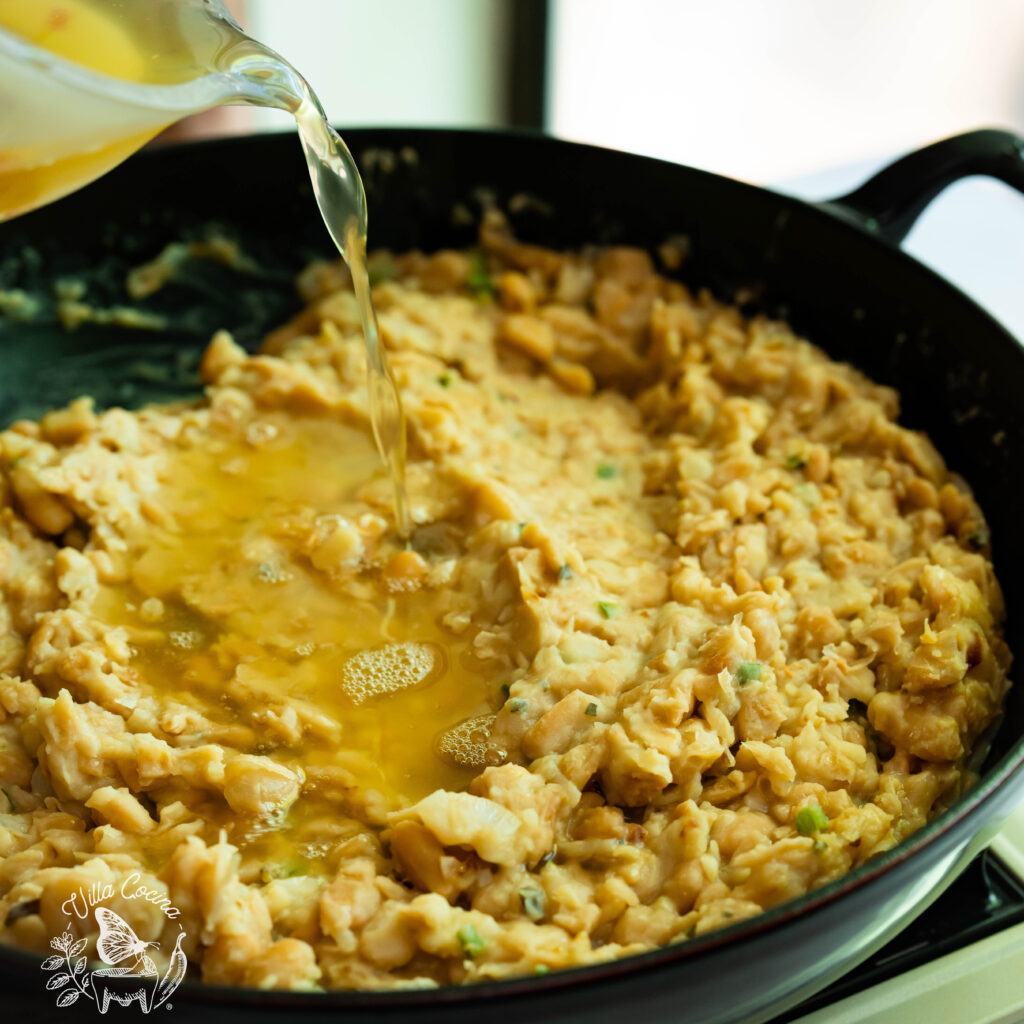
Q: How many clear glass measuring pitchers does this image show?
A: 1